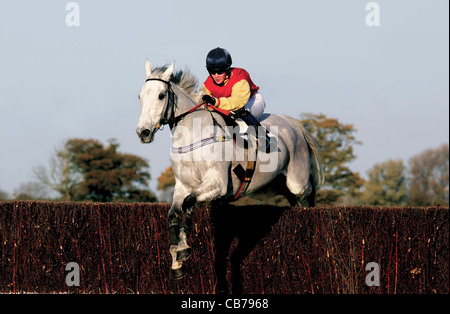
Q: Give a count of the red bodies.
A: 1